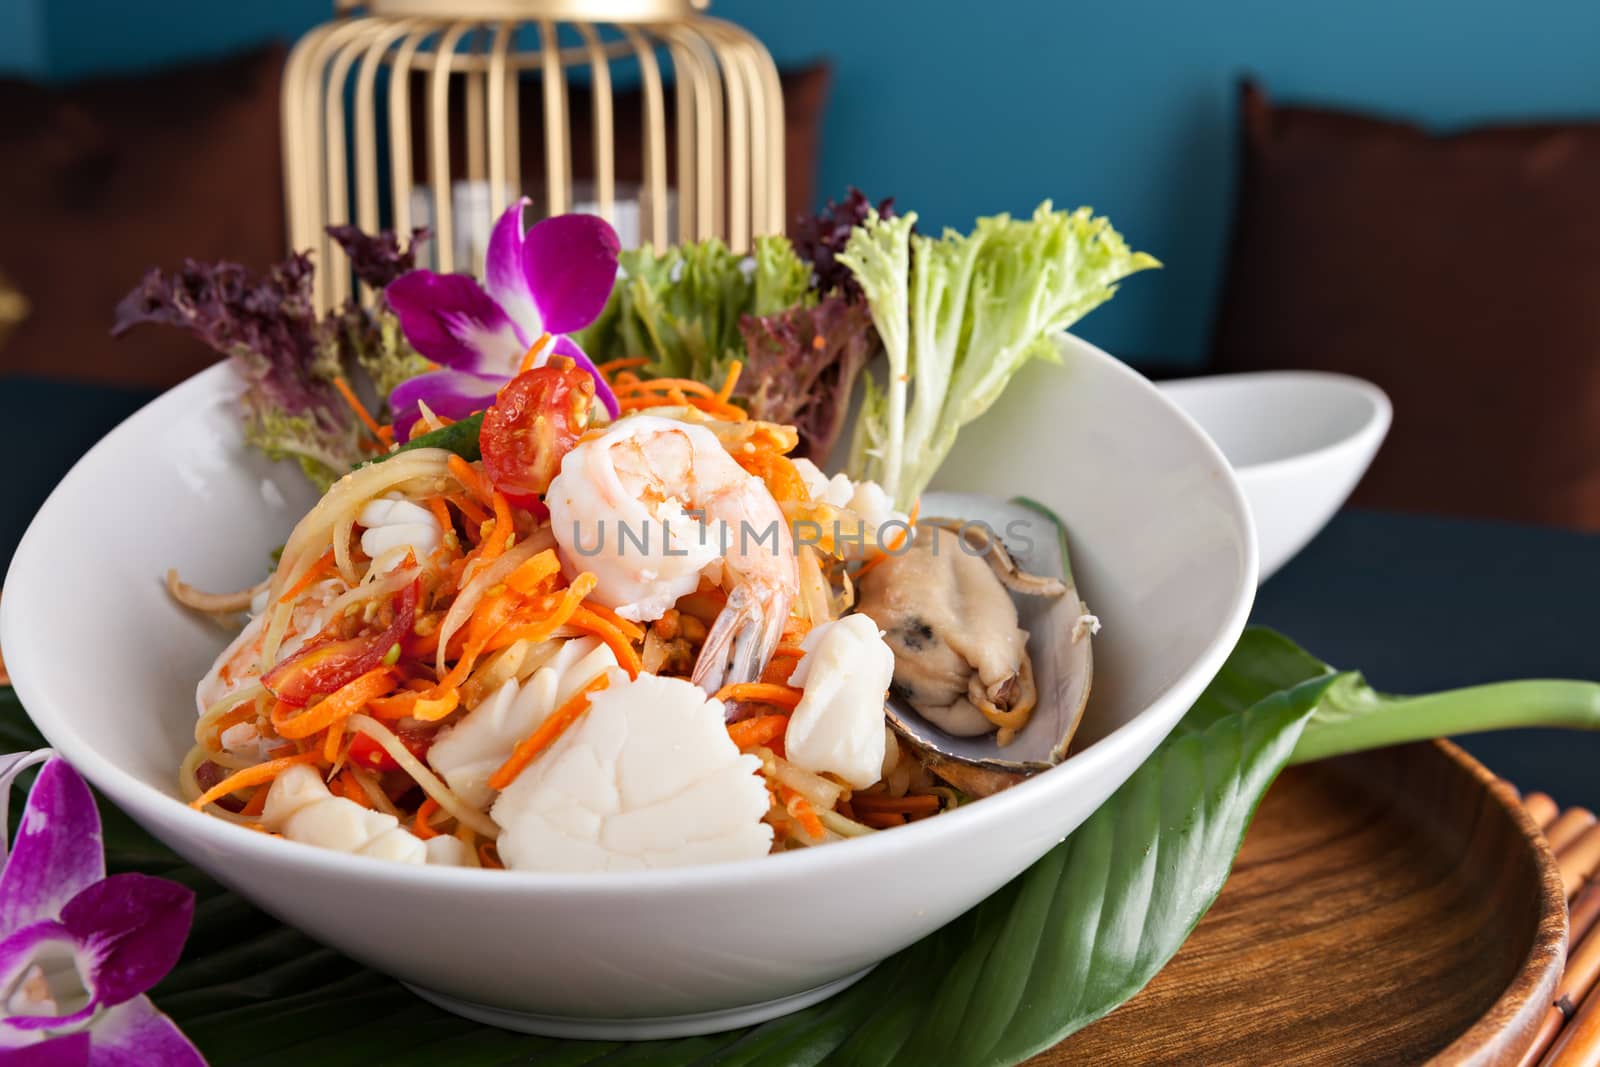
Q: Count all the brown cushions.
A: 3